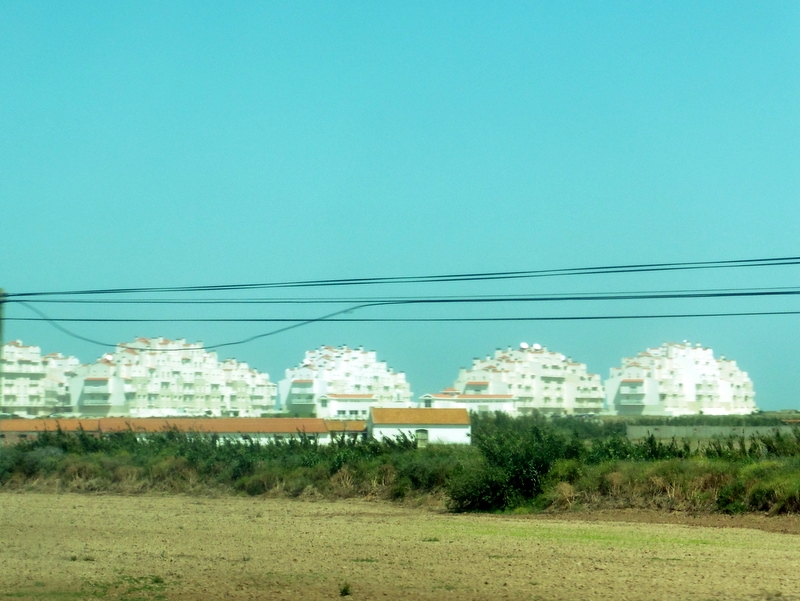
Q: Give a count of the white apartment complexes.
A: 5